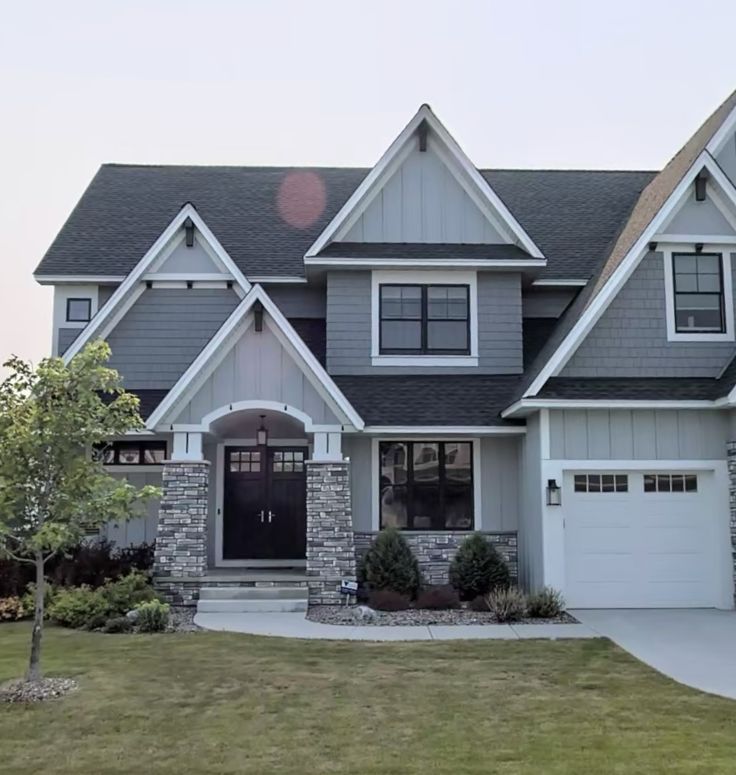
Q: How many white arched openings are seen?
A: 1